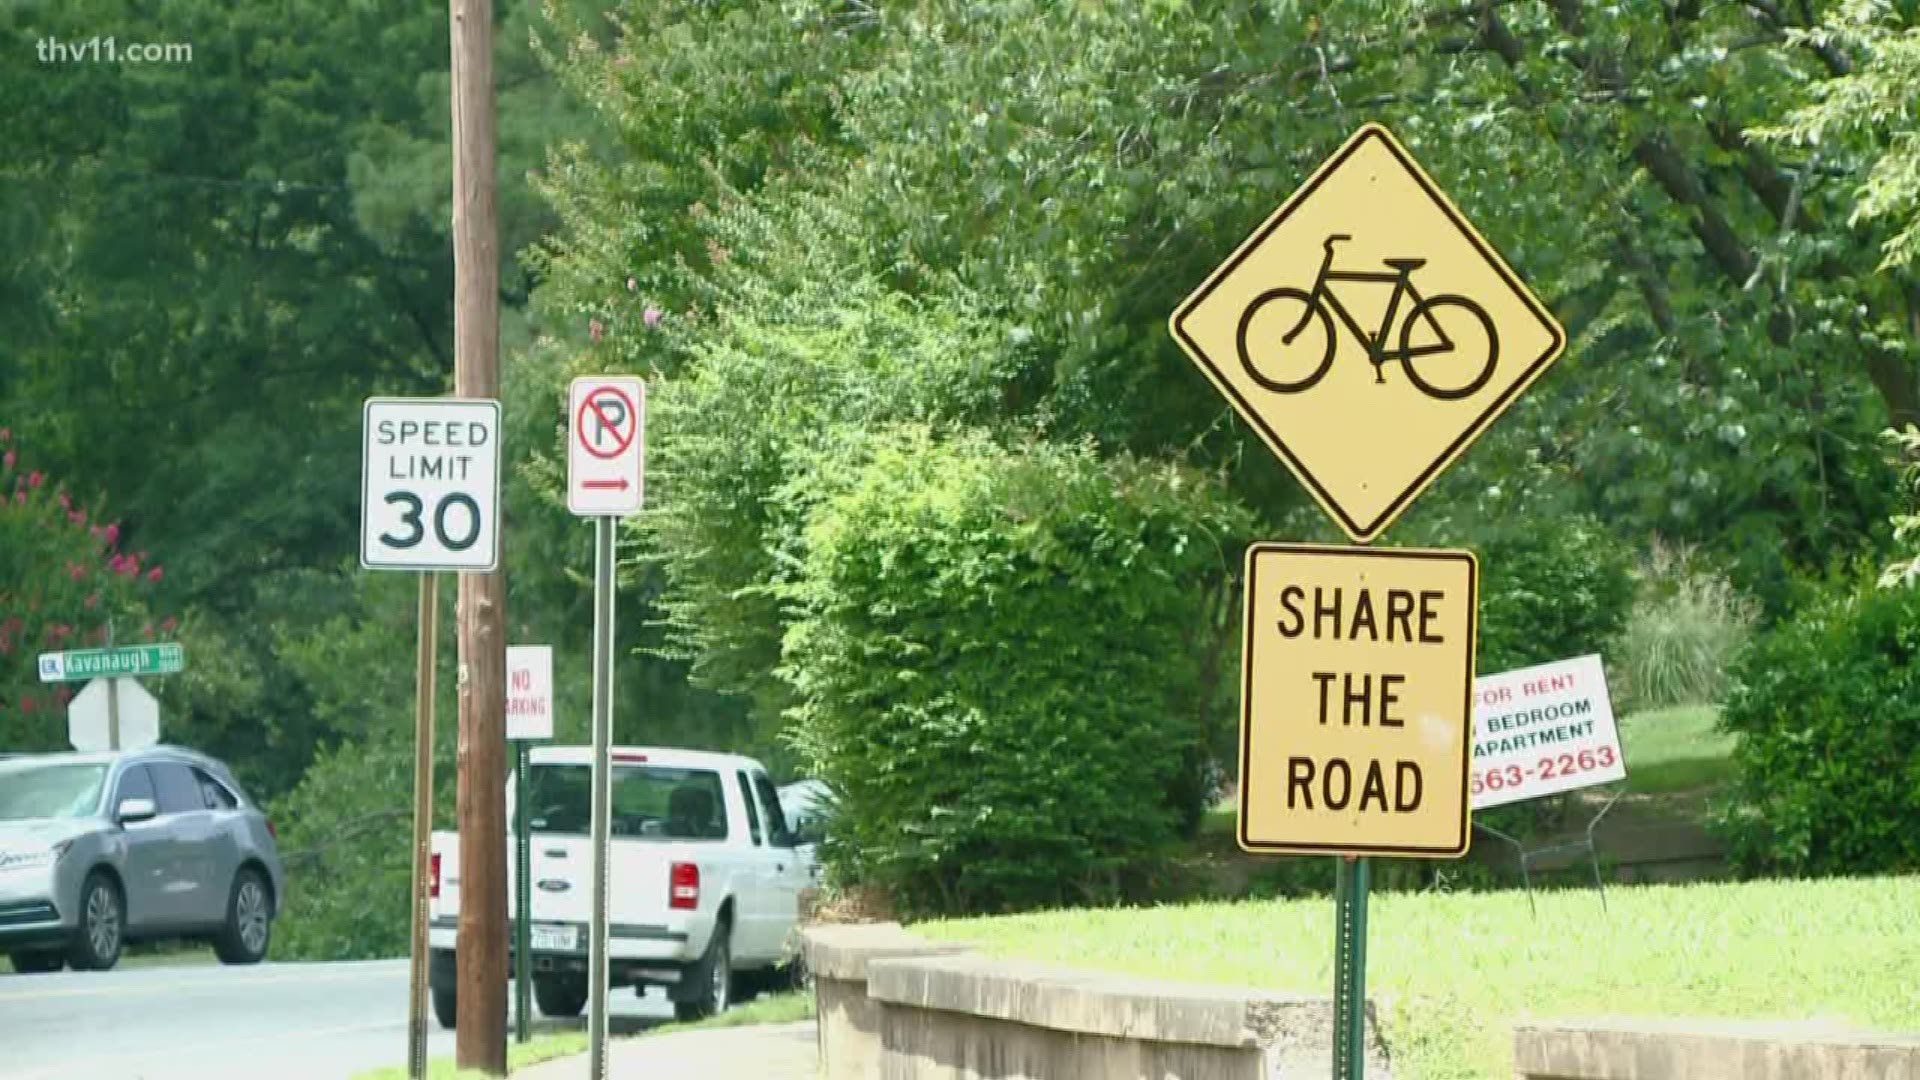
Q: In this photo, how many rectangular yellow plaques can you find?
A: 1